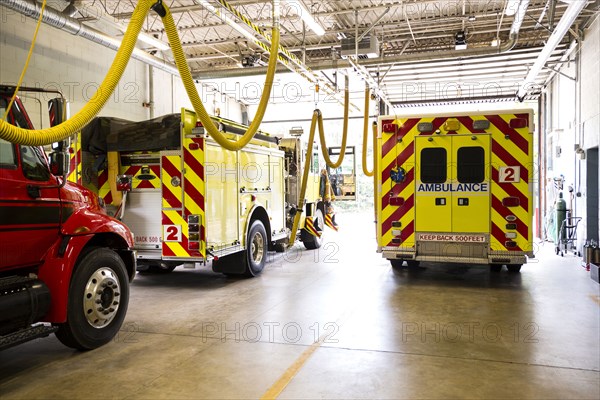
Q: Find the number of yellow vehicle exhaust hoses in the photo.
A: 3